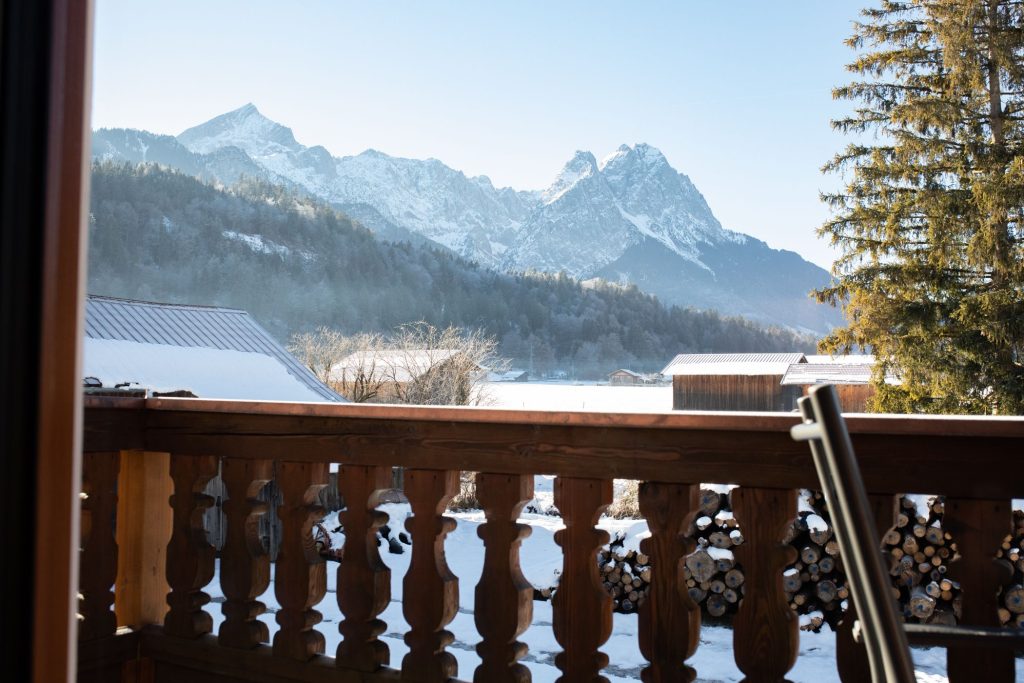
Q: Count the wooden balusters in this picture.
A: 12